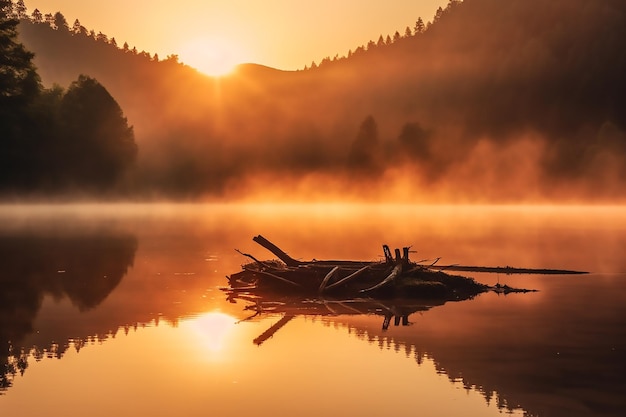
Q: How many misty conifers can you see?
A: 2